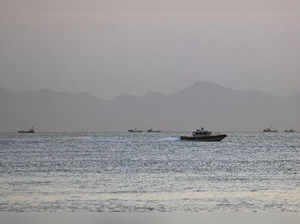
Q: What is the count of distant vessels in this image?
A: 5